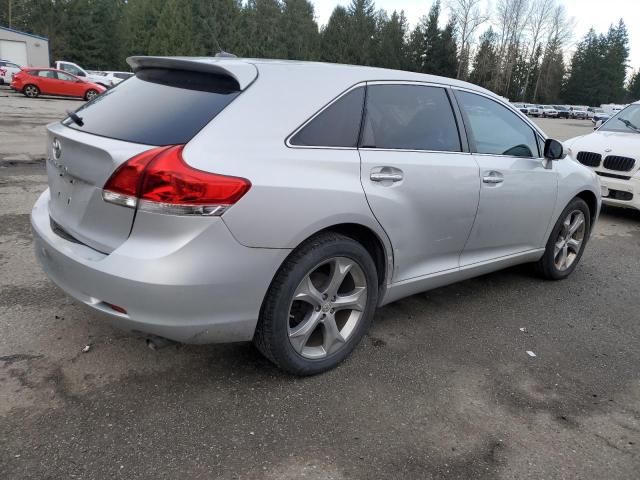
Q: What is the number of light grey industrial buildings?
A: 1